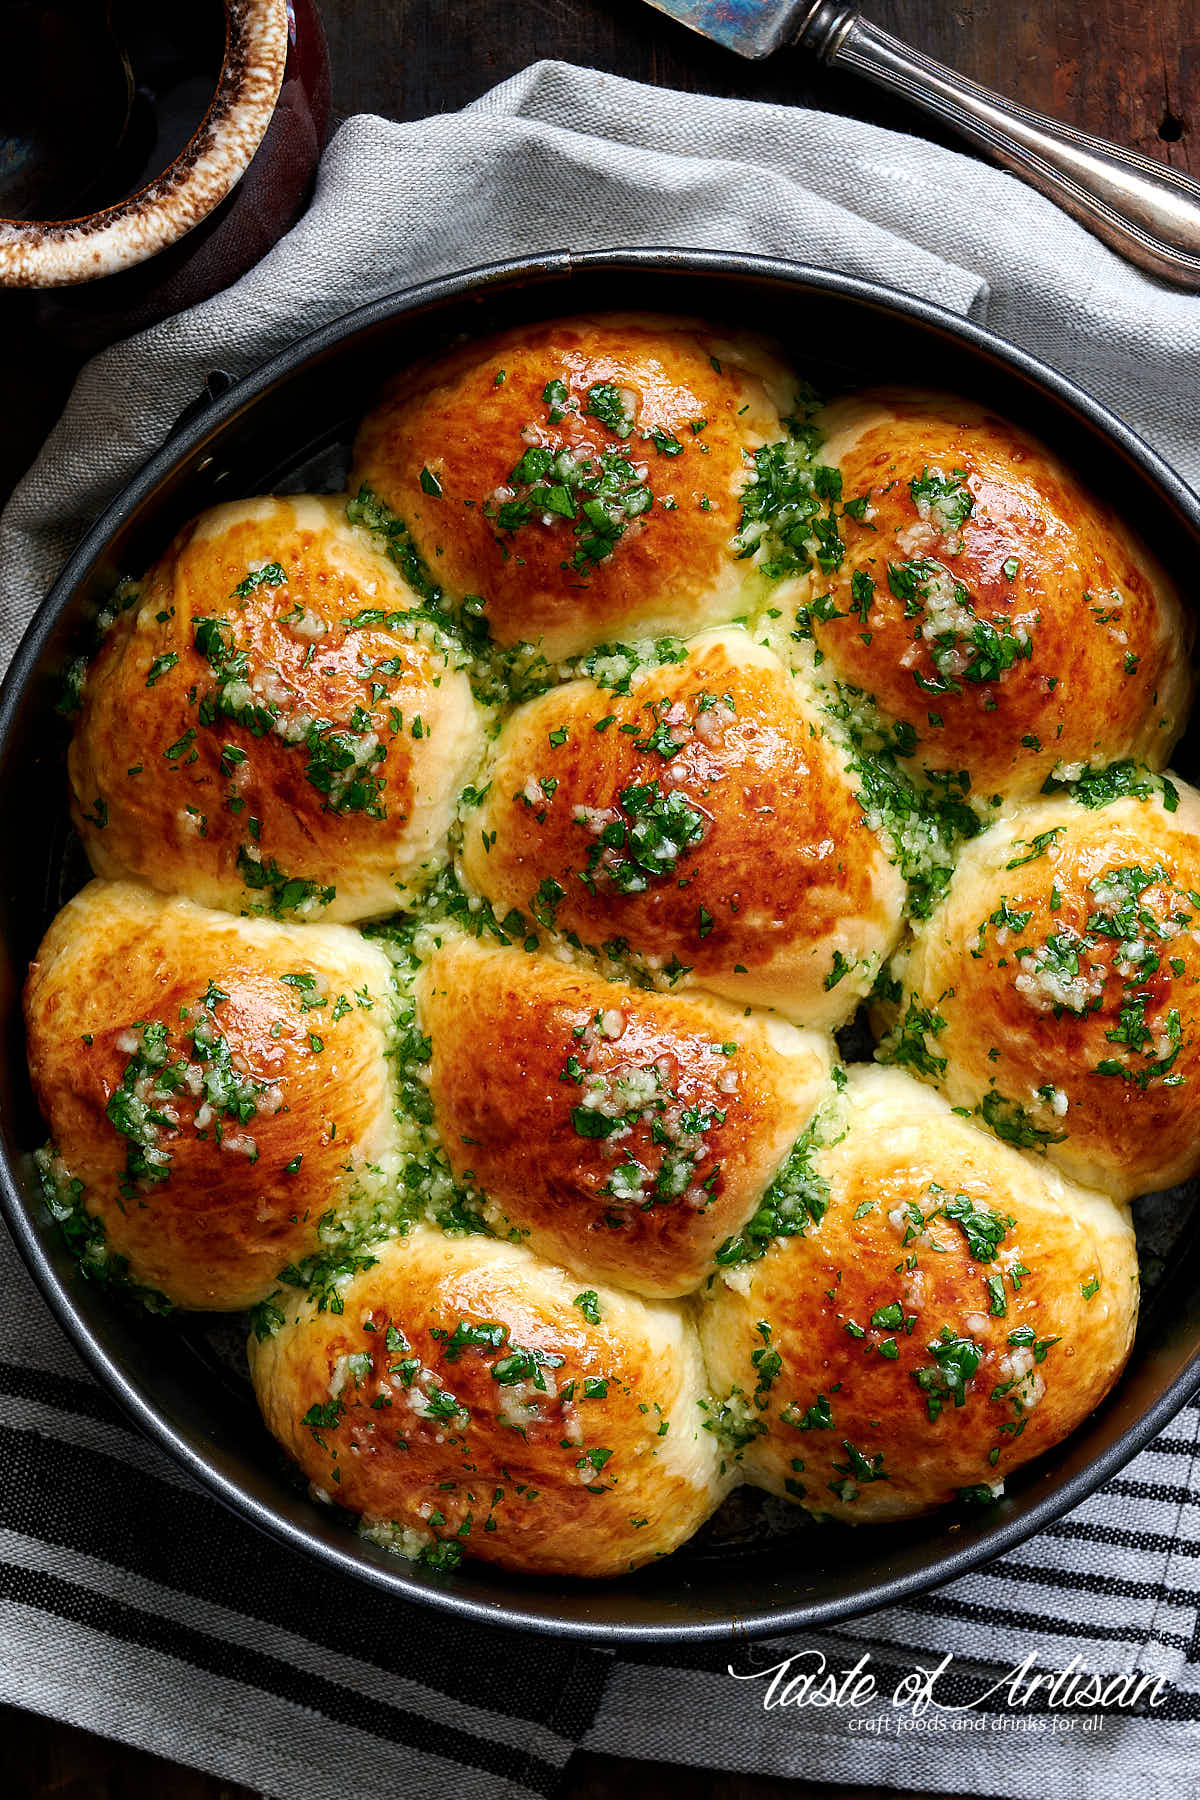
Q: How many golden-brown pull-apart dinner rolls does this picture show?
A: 9